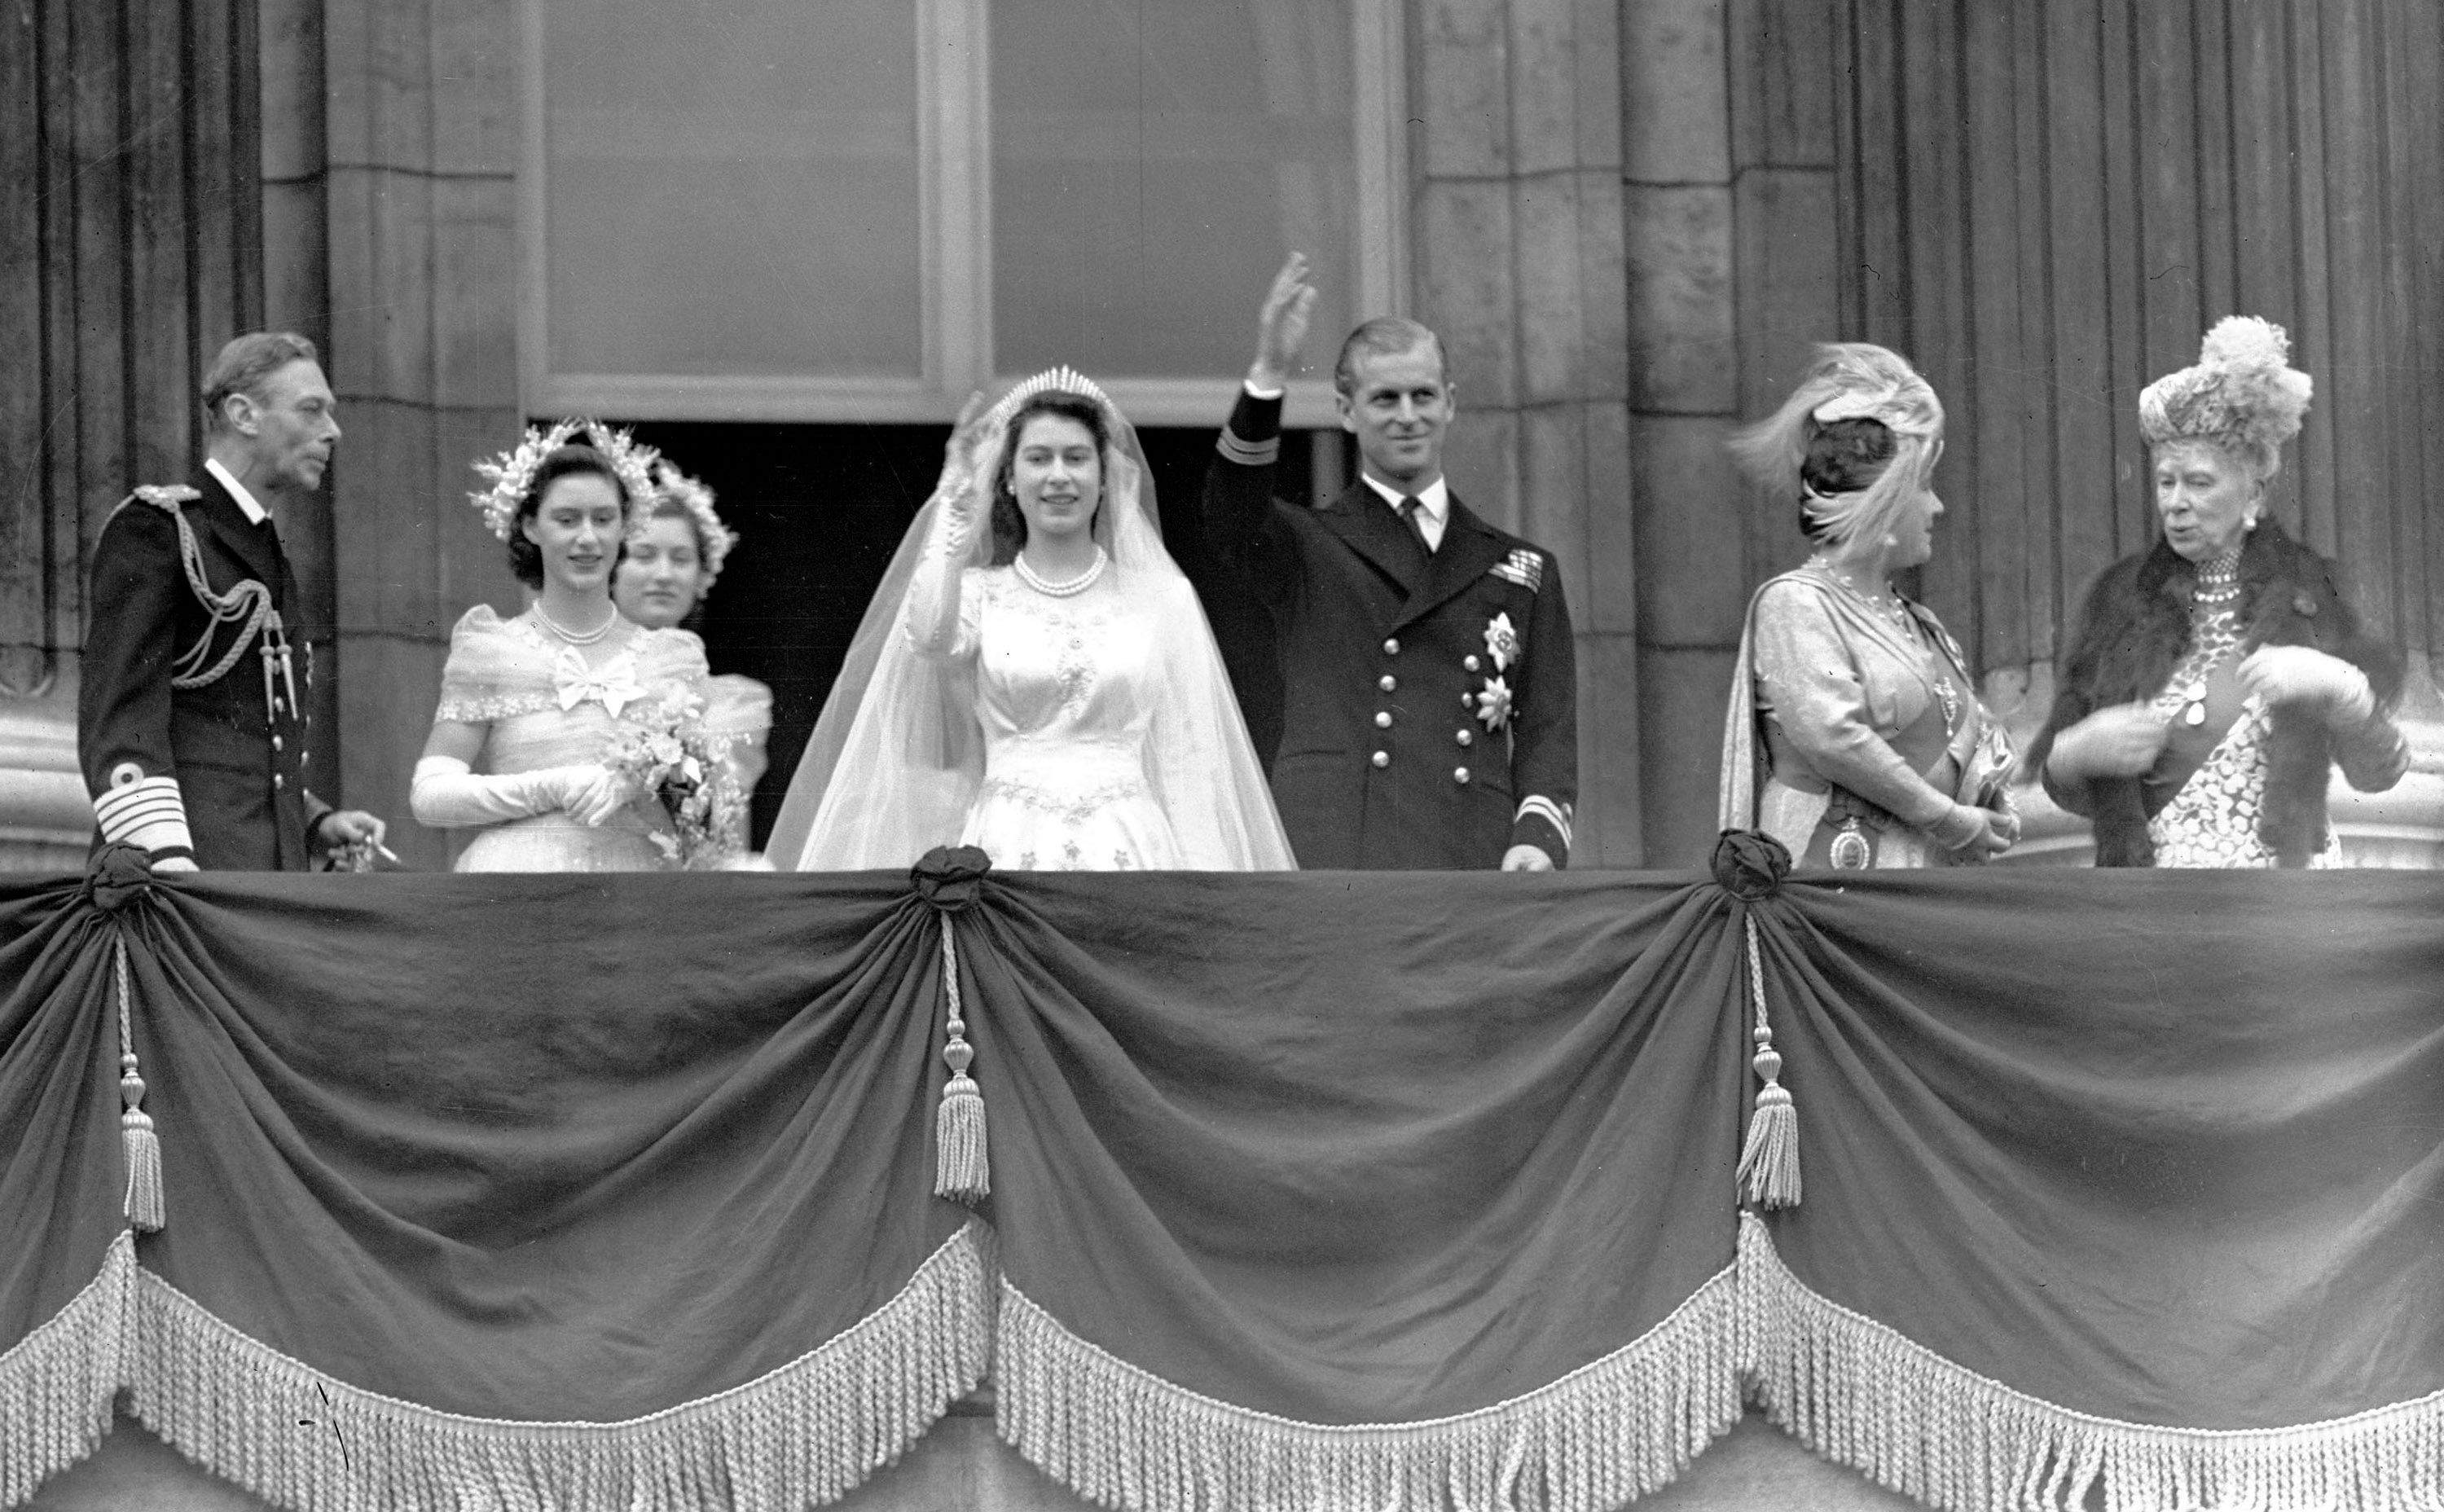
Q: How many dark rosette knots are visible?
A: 3